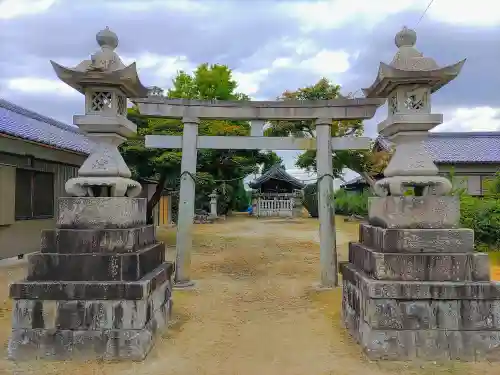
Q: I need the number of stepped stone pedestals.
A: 2